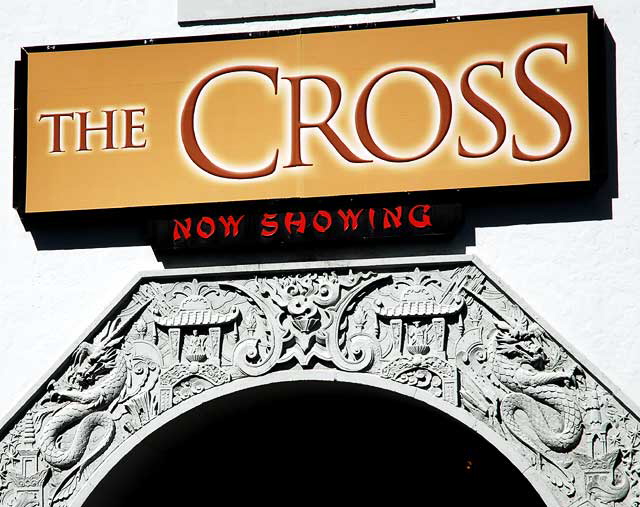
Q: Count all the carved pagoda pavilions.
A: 2